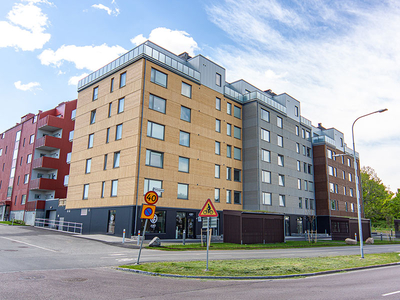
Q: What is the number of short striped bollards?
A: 3